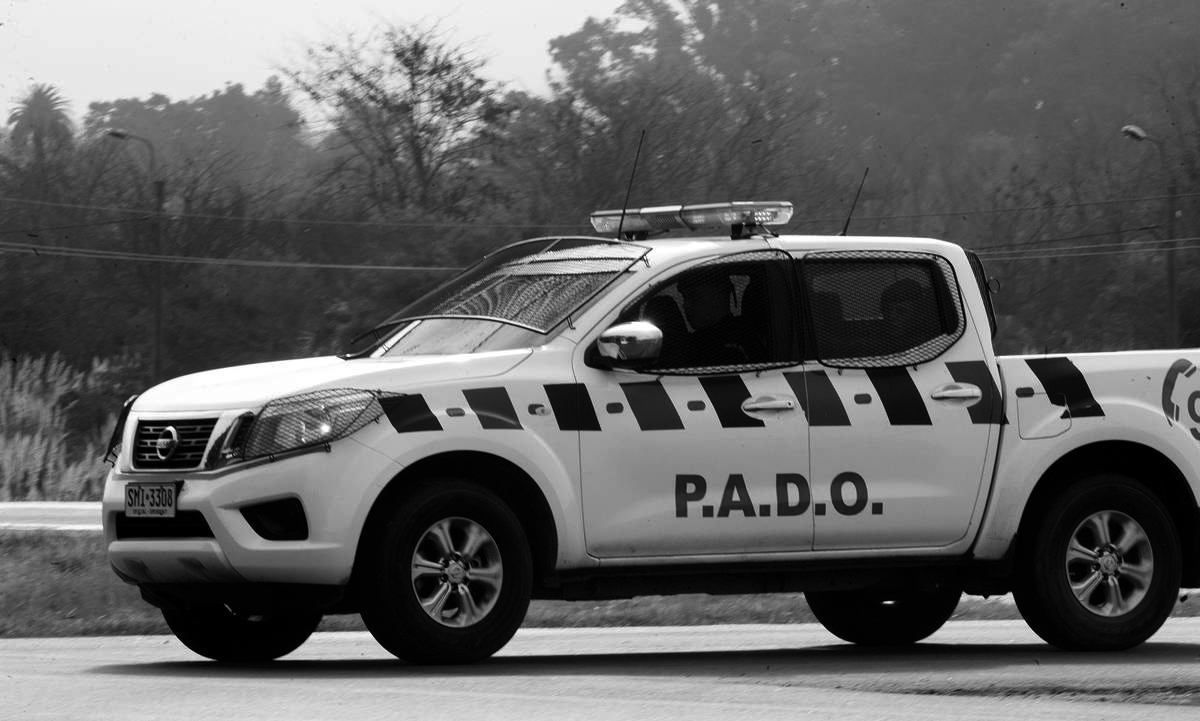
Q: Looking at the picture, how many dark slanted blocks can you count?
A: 9